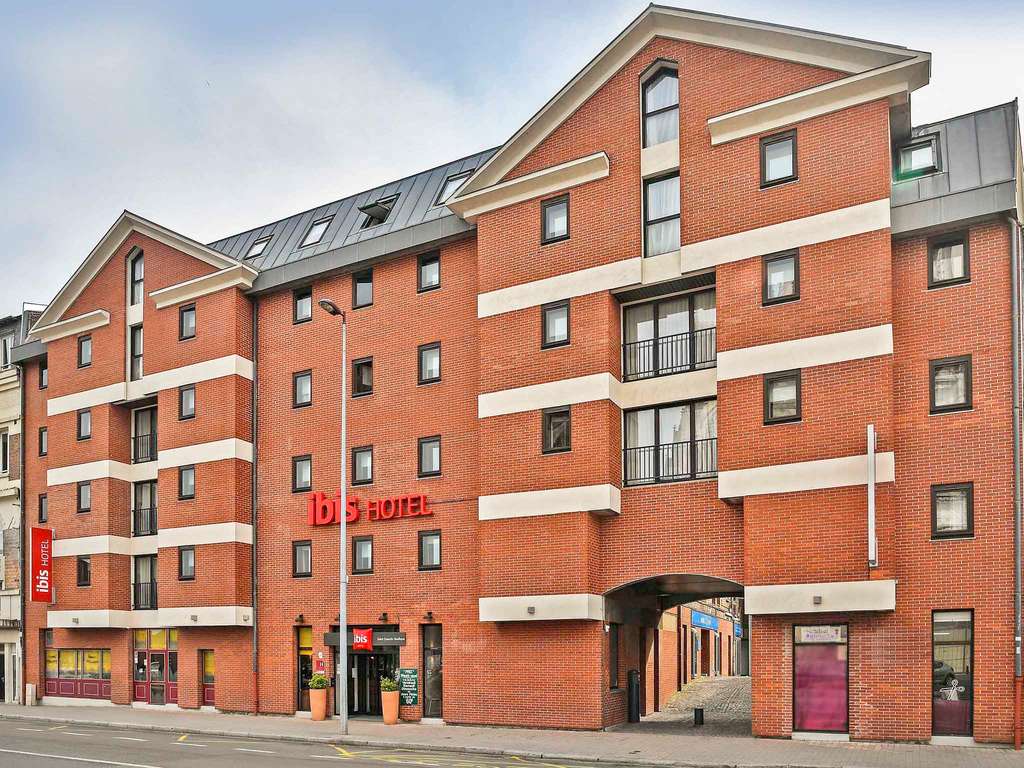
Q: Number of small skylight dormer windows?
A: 5